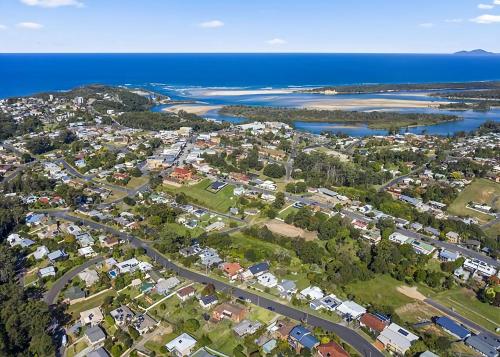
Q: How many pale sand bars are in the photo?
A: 3